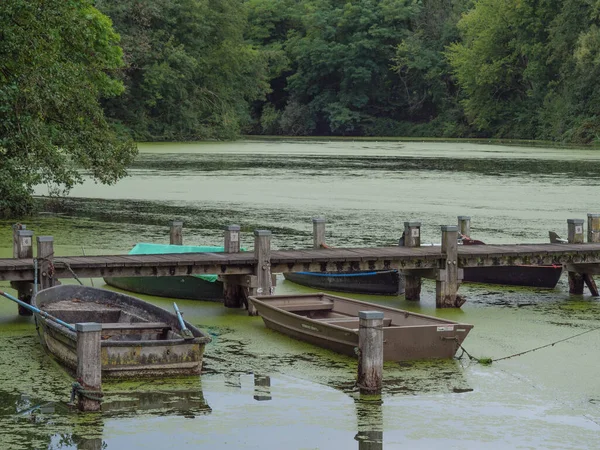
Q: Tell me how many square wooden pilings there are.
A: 14